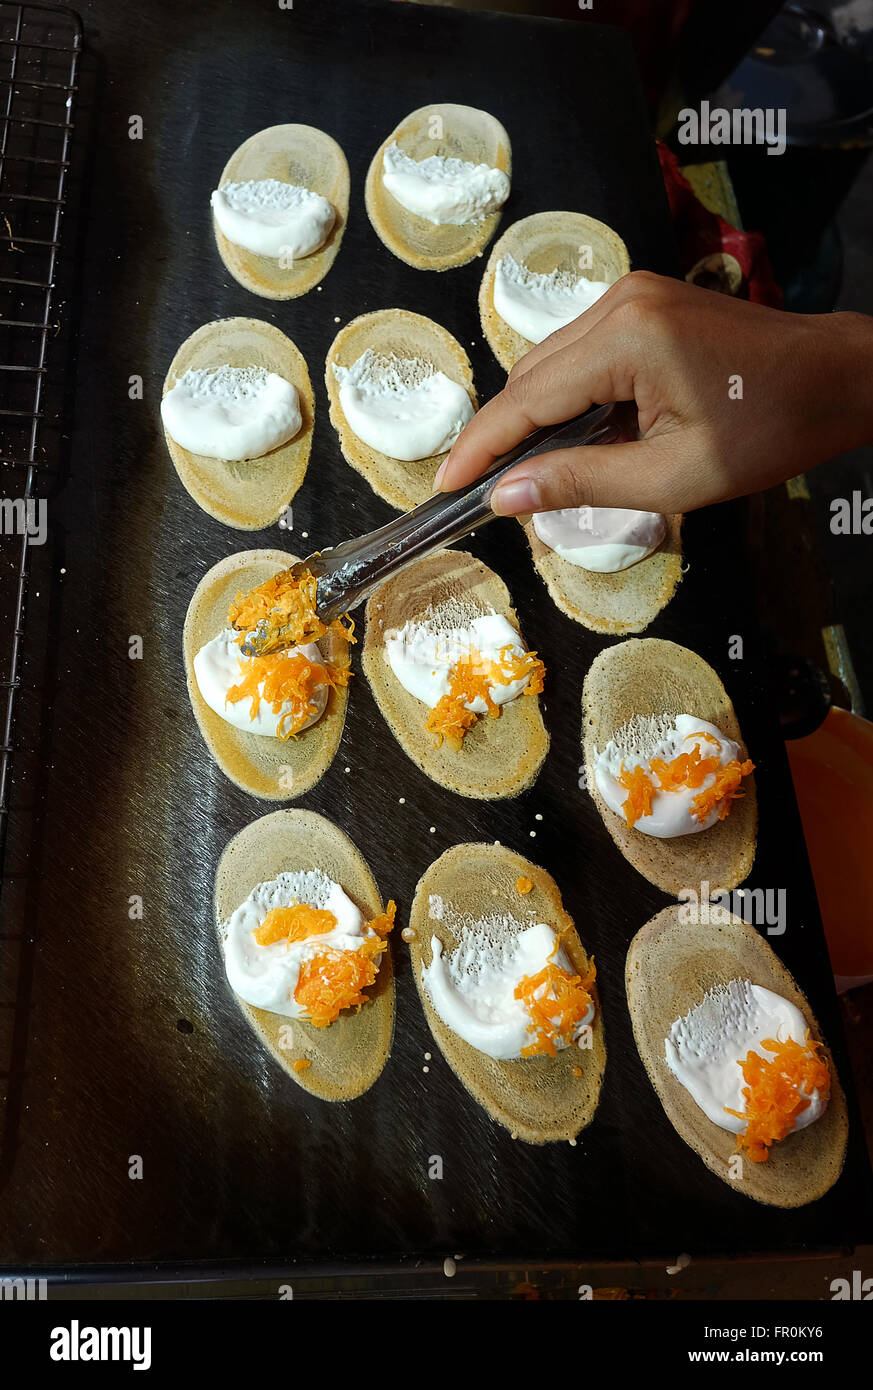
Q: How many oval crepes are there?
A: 12